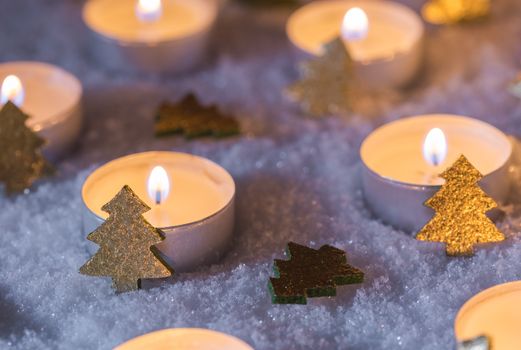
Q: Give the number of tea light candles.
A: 7